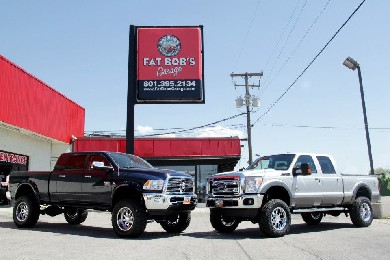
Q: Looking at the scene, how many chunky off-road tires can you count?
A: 8